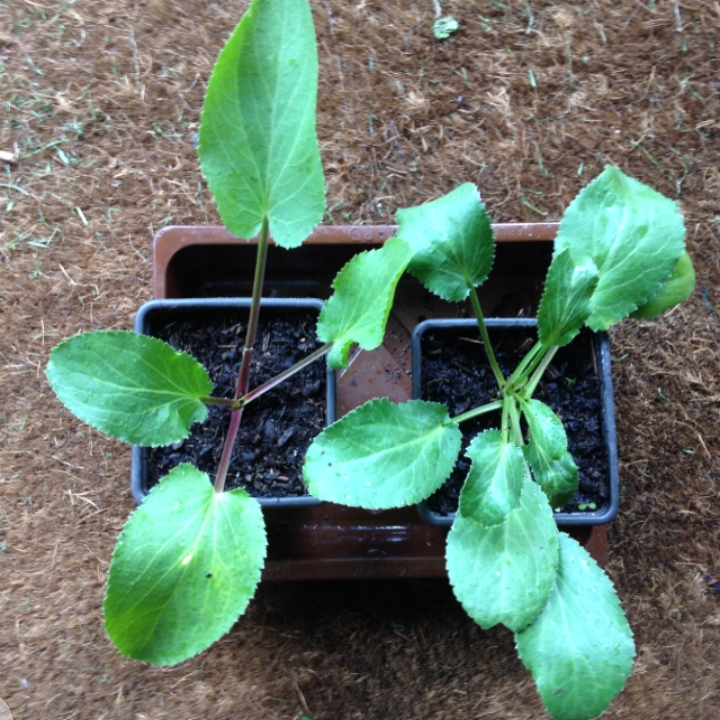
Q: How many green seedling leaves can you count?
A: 13